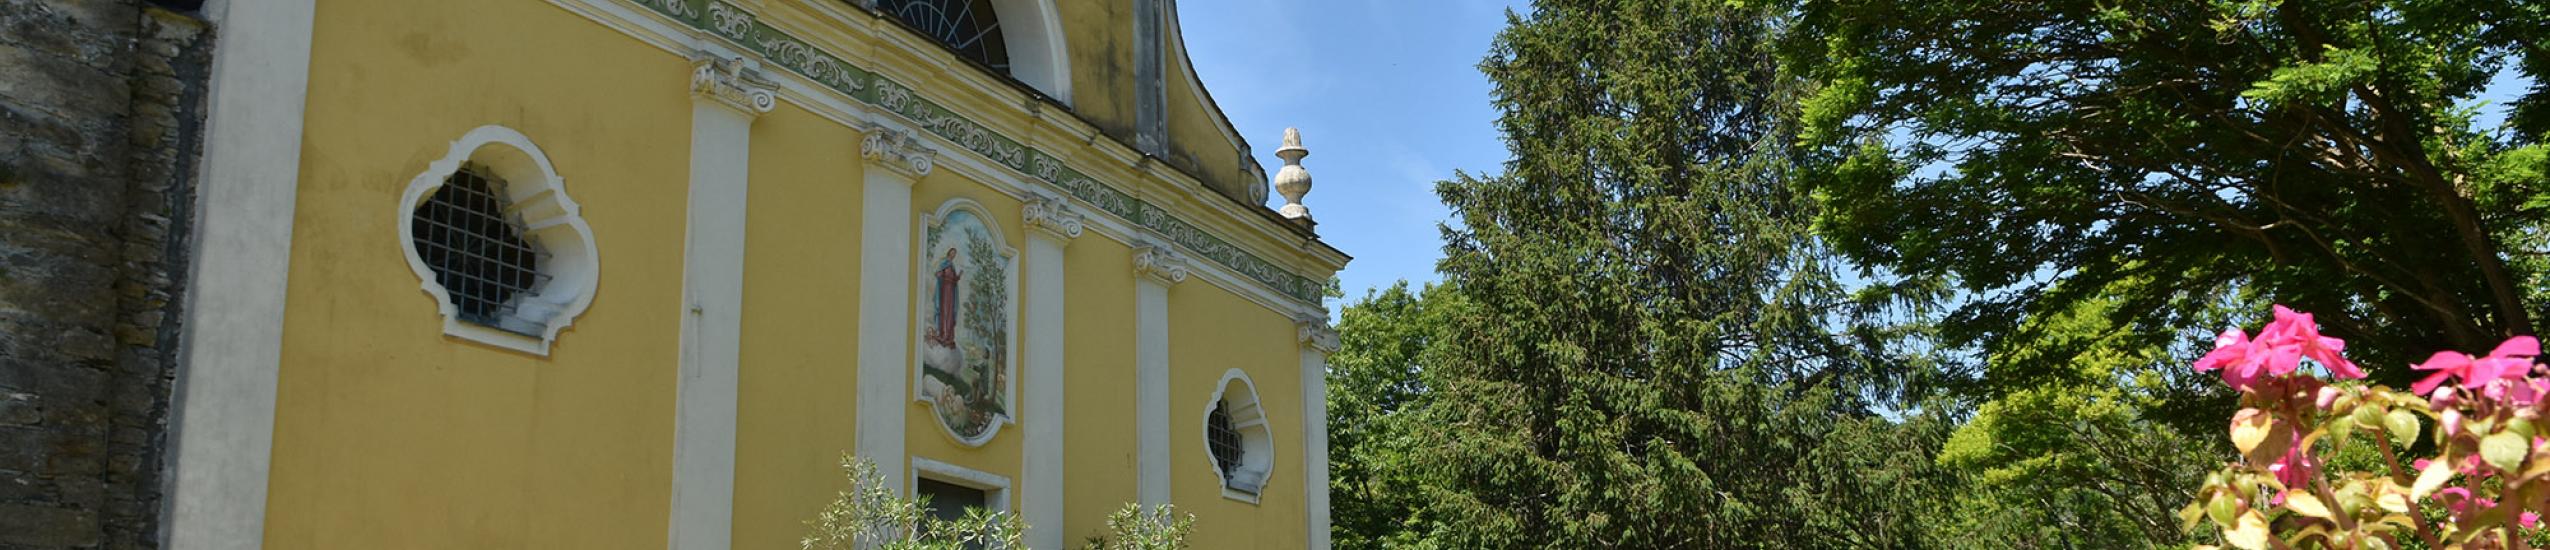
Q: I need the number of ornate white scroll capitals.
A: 5